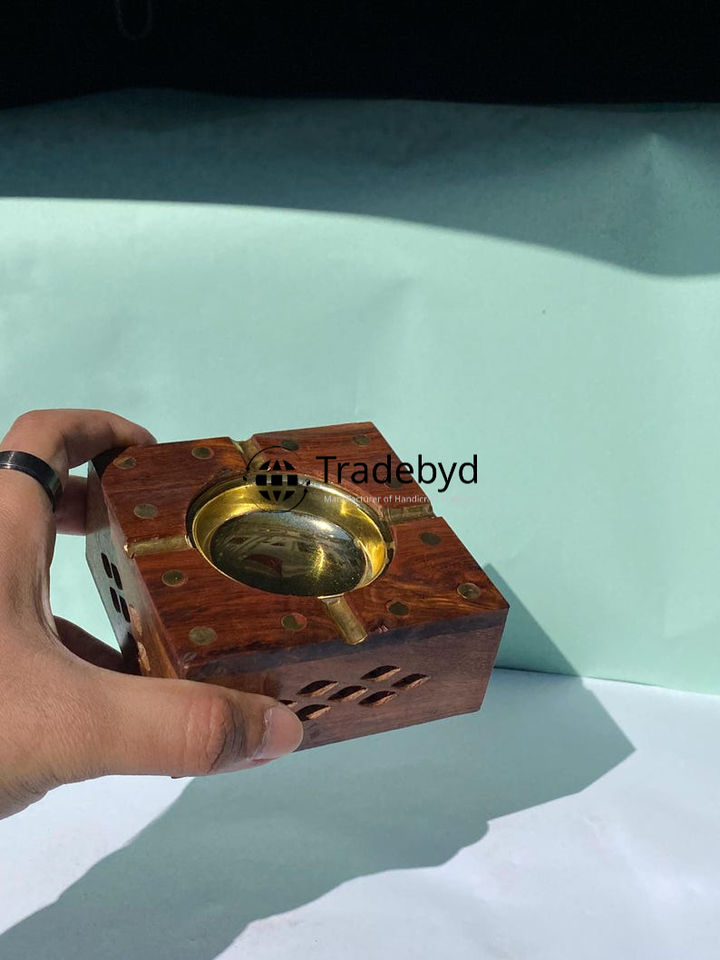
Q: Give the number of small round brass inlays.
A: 12